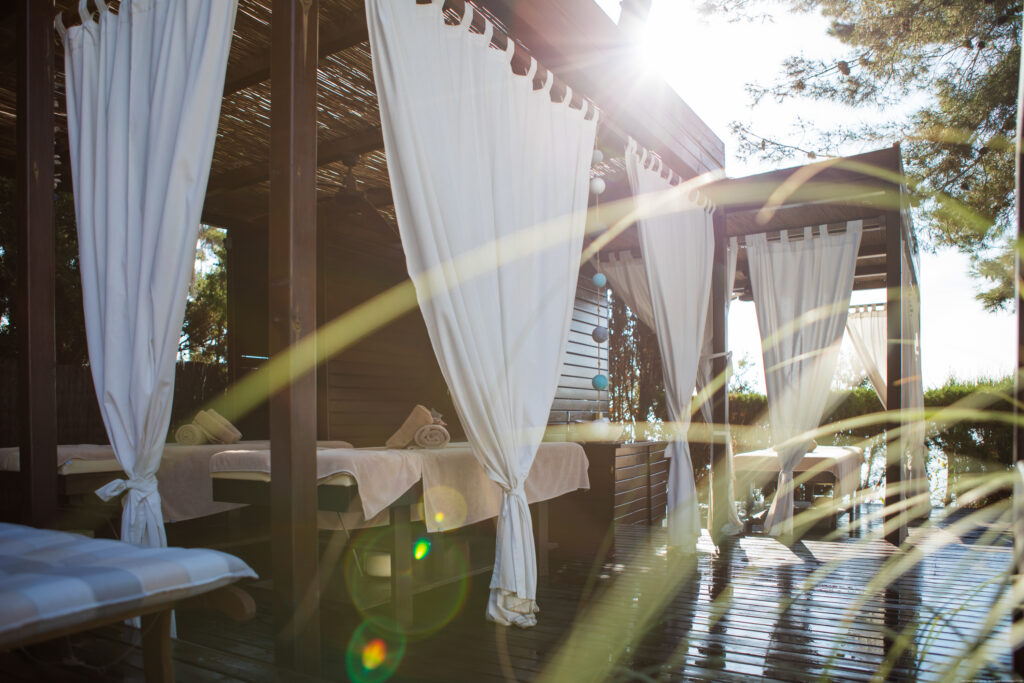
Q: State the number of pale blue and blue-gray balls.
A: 3